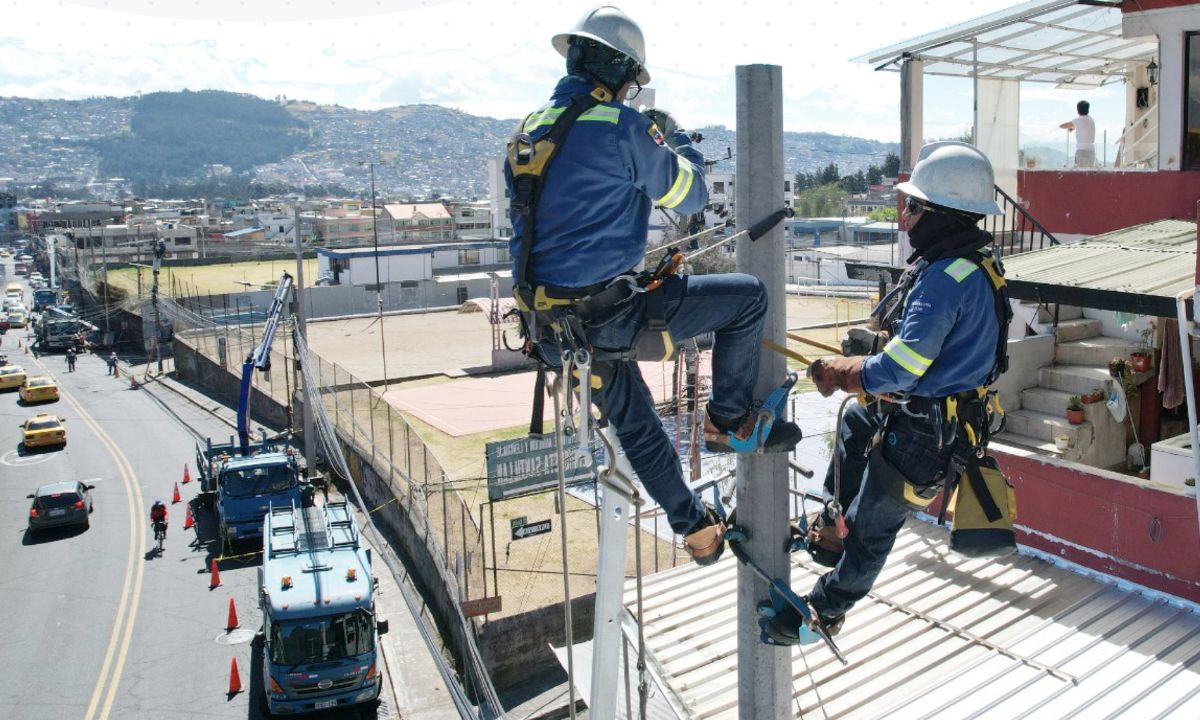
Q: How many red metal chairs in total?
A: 0